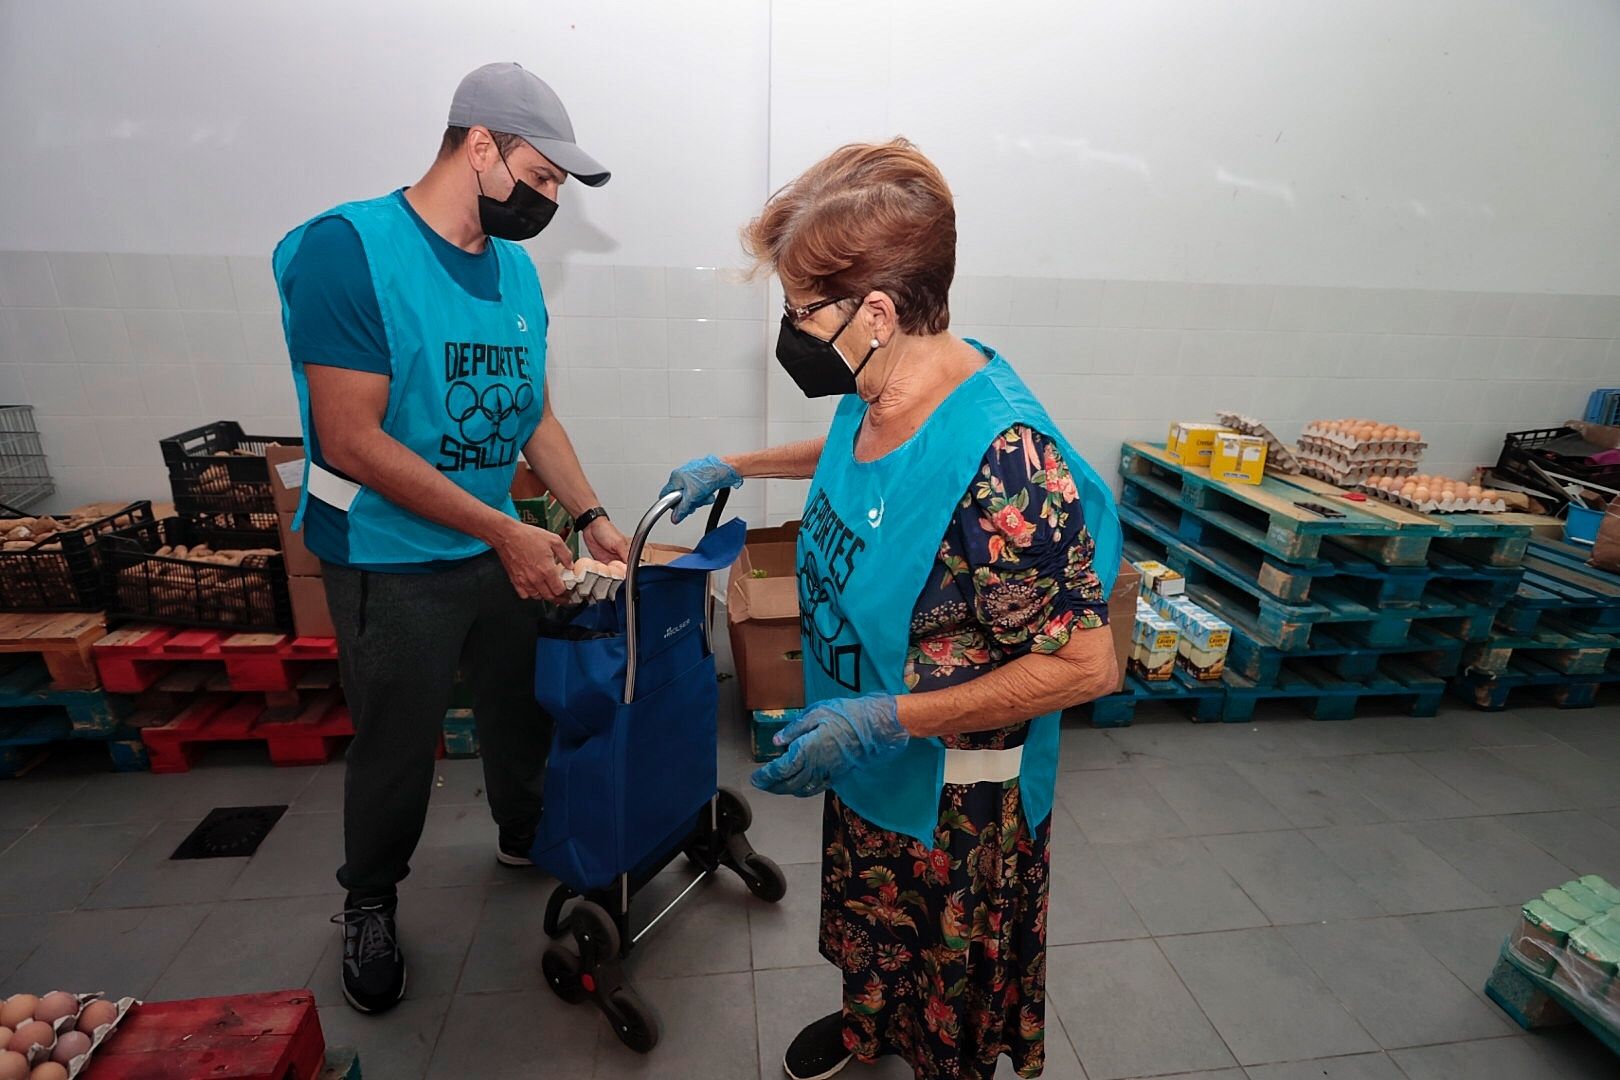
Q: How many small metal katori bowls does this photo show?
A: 0